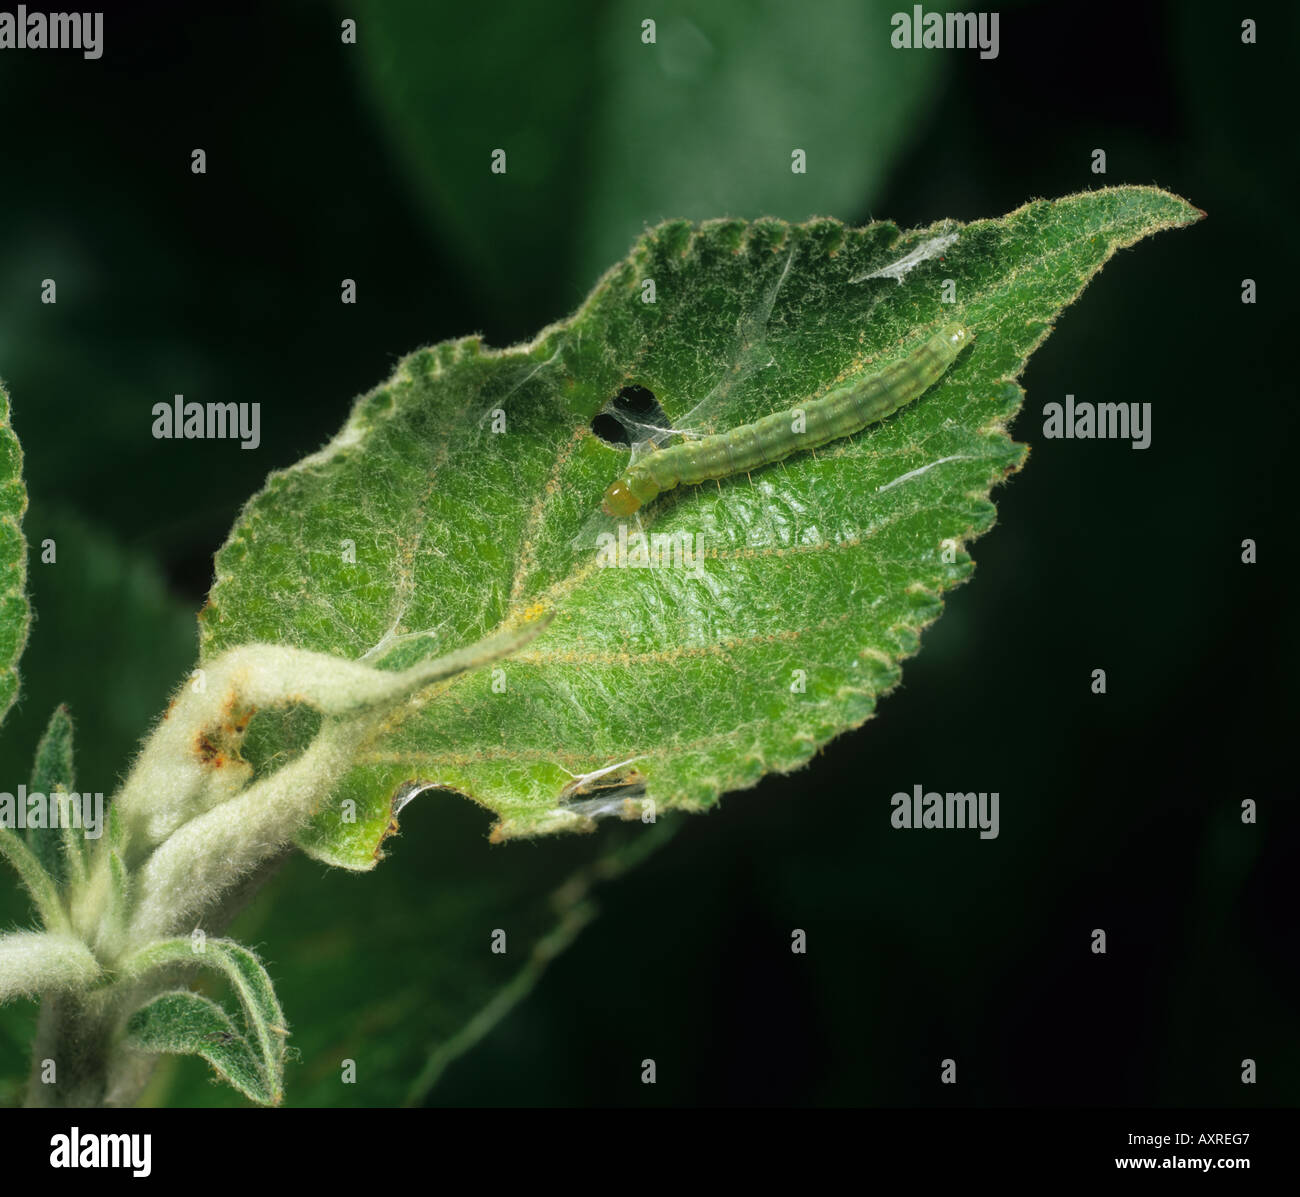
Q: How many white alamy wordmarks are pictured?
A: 8